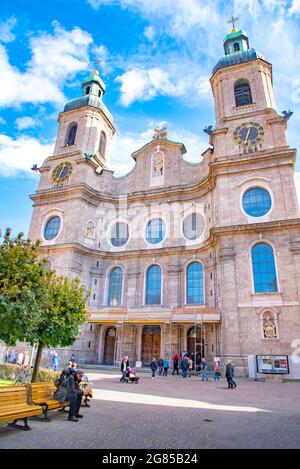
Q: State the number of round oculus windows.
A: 5